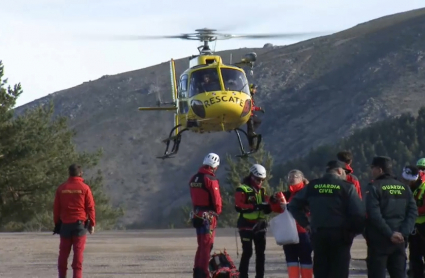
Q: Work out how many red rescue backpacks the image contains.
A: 1